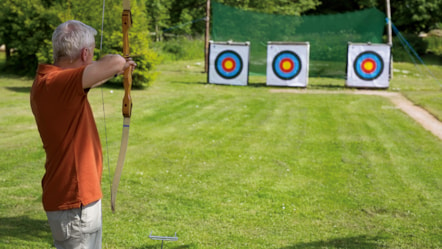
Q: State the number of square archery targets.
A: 3